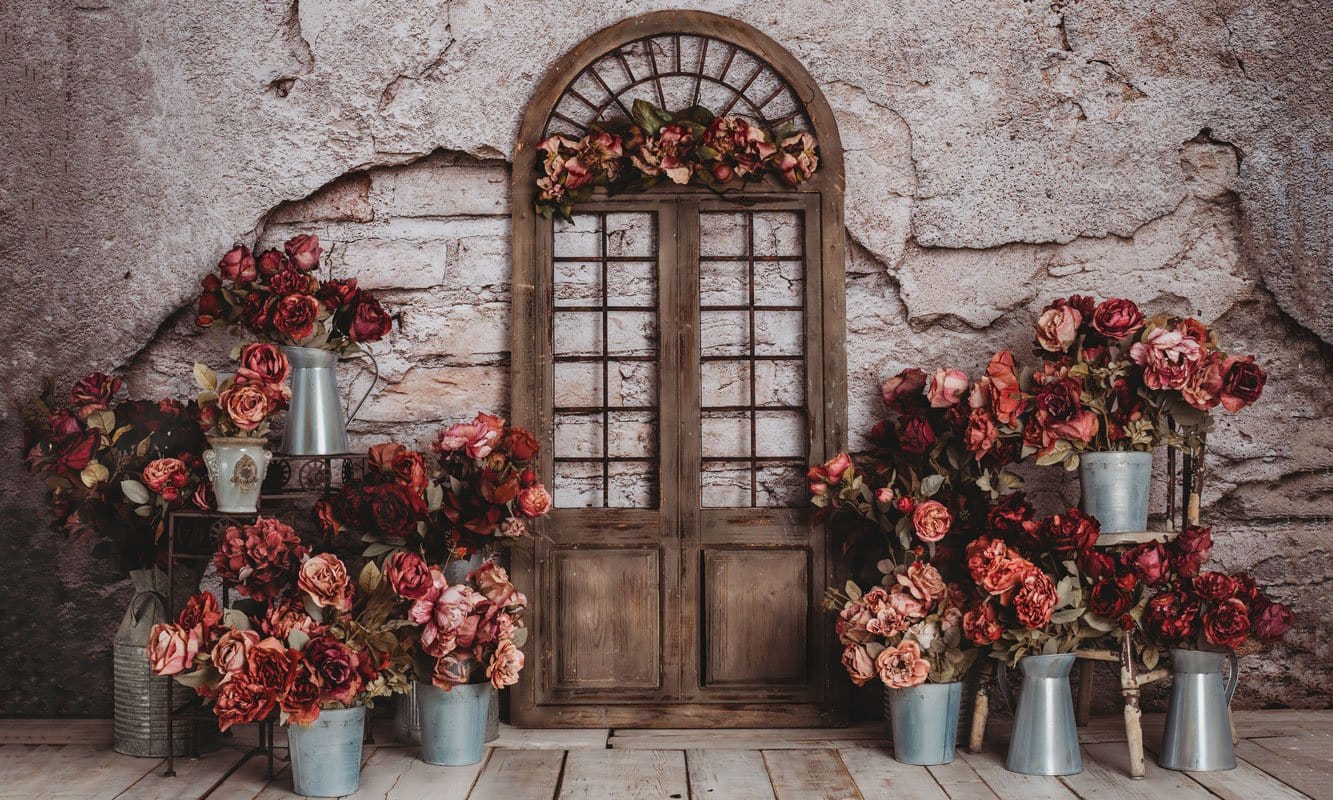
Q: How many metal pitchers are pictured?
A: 3